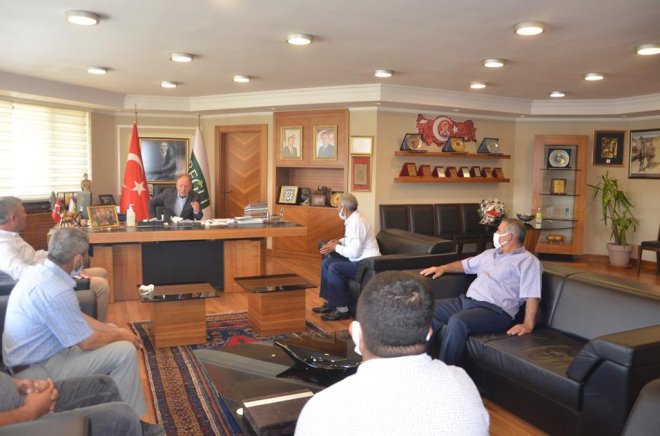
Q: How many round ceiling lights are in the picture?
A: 13